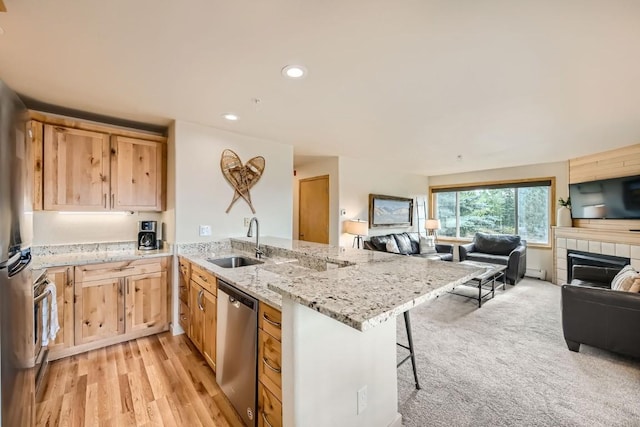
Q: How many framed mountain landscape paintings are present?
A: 1